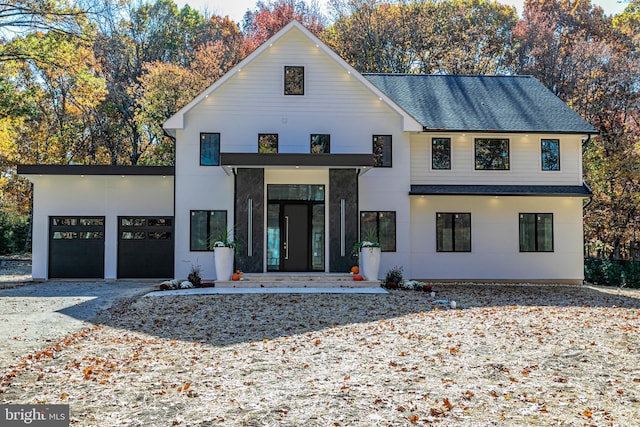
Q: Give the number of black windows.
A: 12